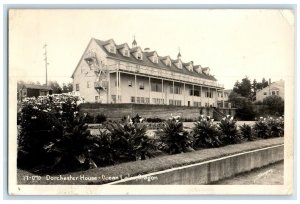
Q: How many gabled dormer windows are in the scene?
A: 9